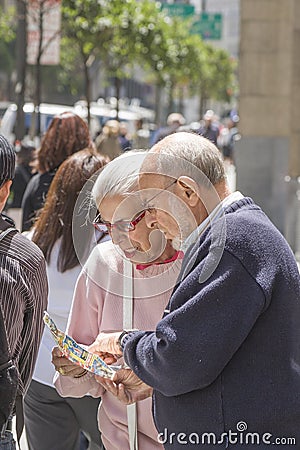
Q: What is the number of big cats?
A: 0